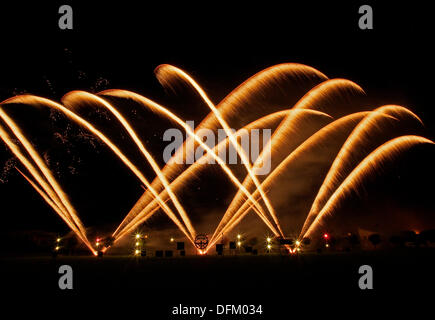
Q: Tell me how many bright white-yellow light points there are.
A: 14